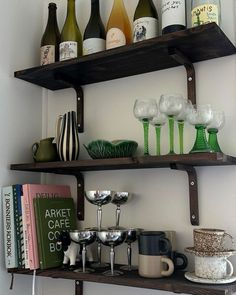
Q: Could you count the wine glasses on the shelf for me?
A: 6